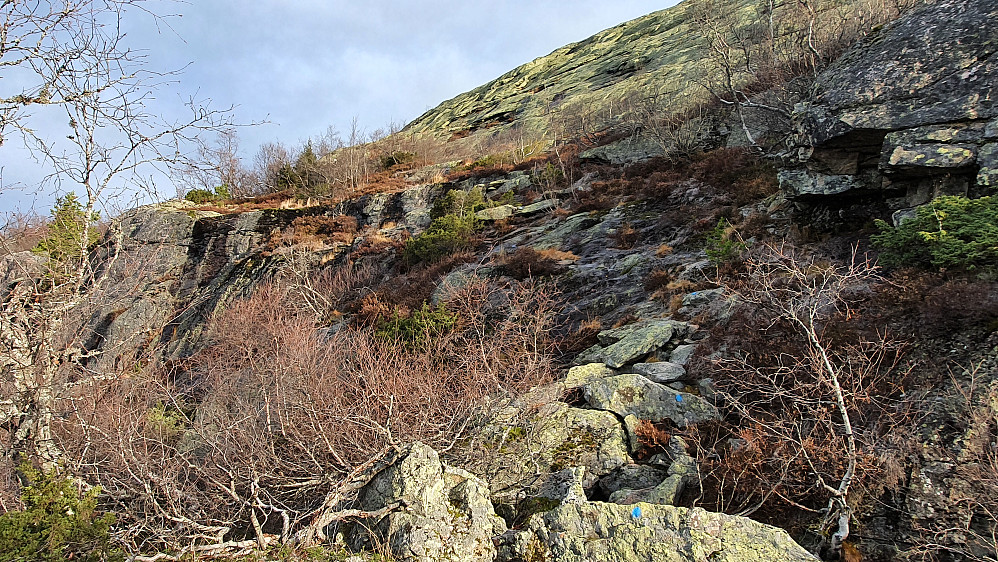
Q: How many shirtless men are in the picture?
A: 0